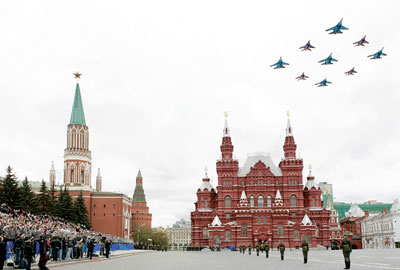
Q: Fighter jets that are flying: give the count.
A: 9